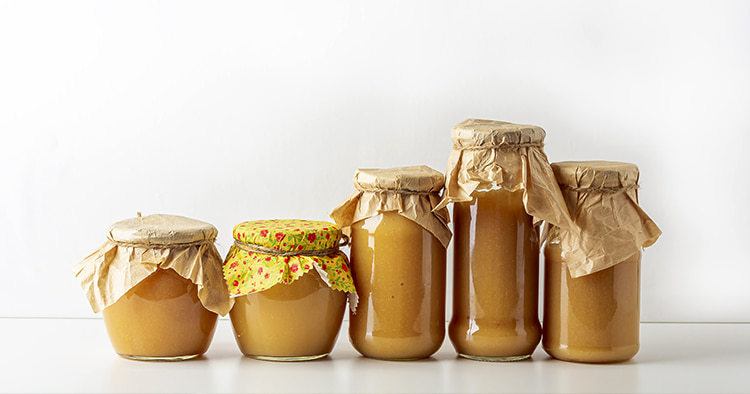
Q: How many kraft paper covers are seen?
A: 4